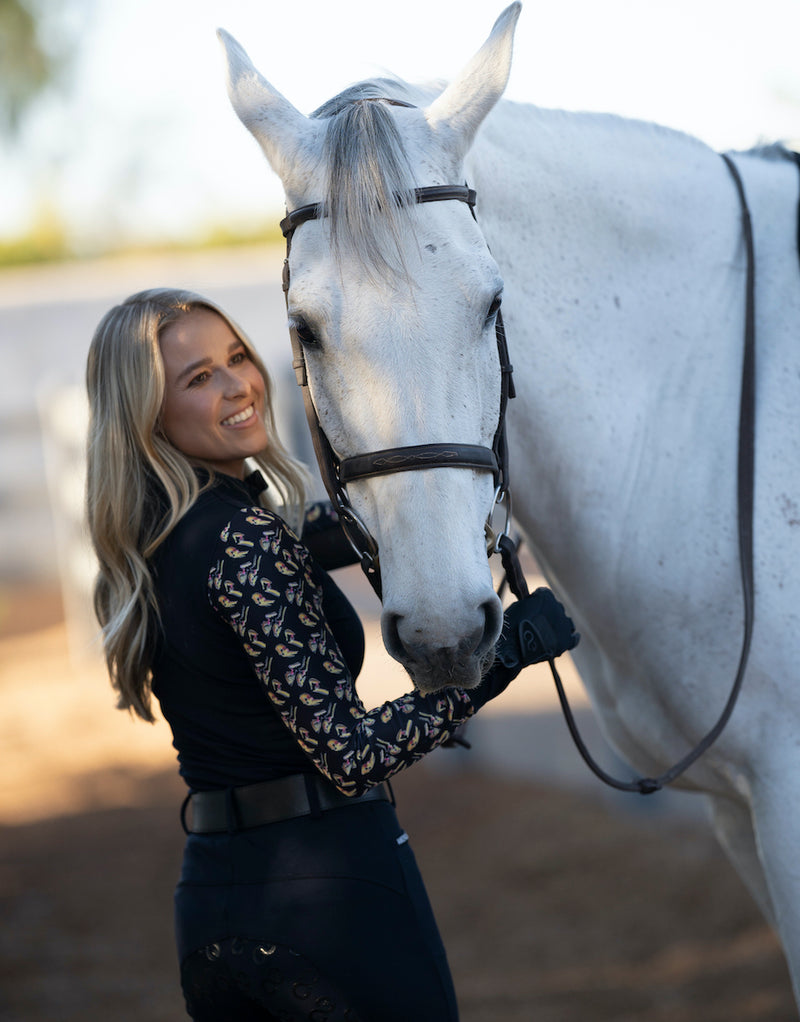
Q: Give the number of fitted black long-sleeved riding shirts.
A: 1